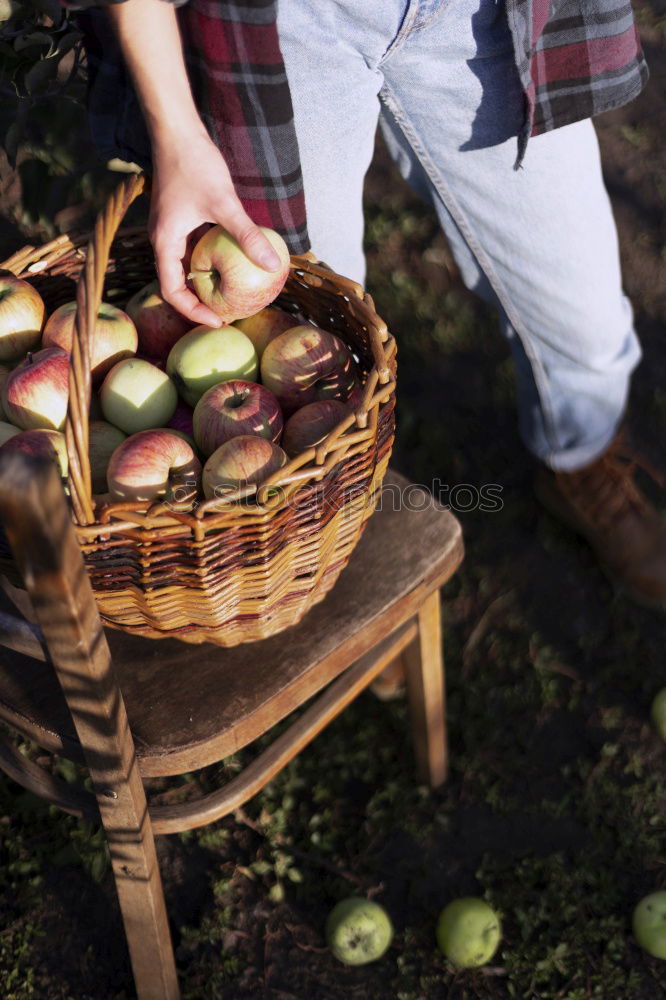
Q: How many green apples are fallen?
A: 4